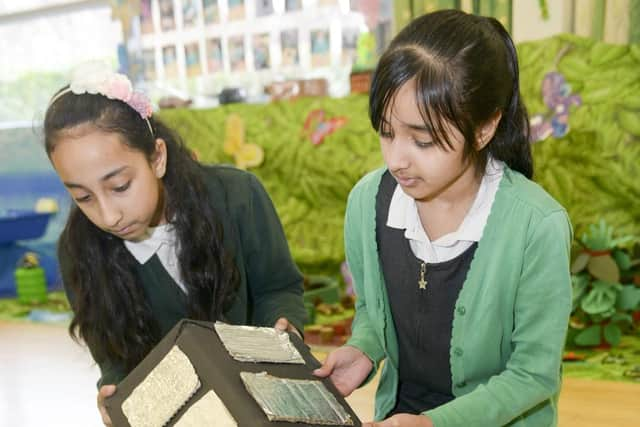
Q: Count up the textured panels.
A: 4